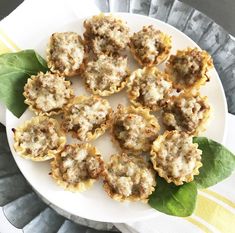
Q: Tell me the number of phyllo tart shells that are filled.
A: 14